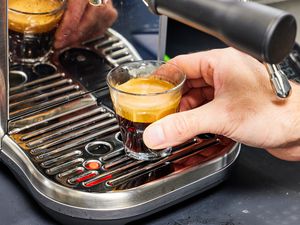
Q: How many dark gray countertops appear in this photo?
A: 1